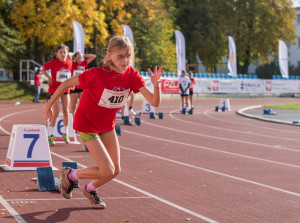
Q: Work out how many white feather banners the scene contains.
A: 5